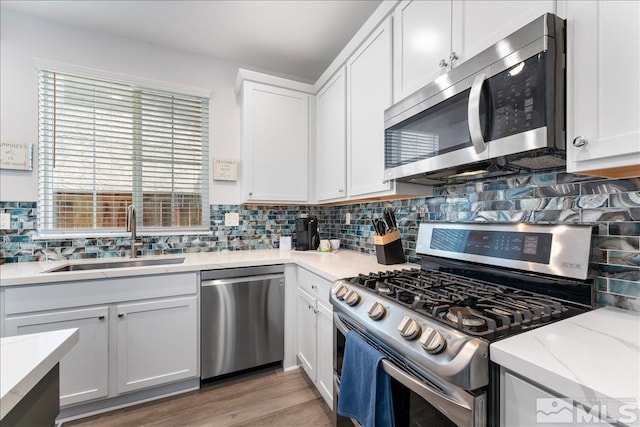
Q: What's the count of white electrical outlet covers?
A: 3